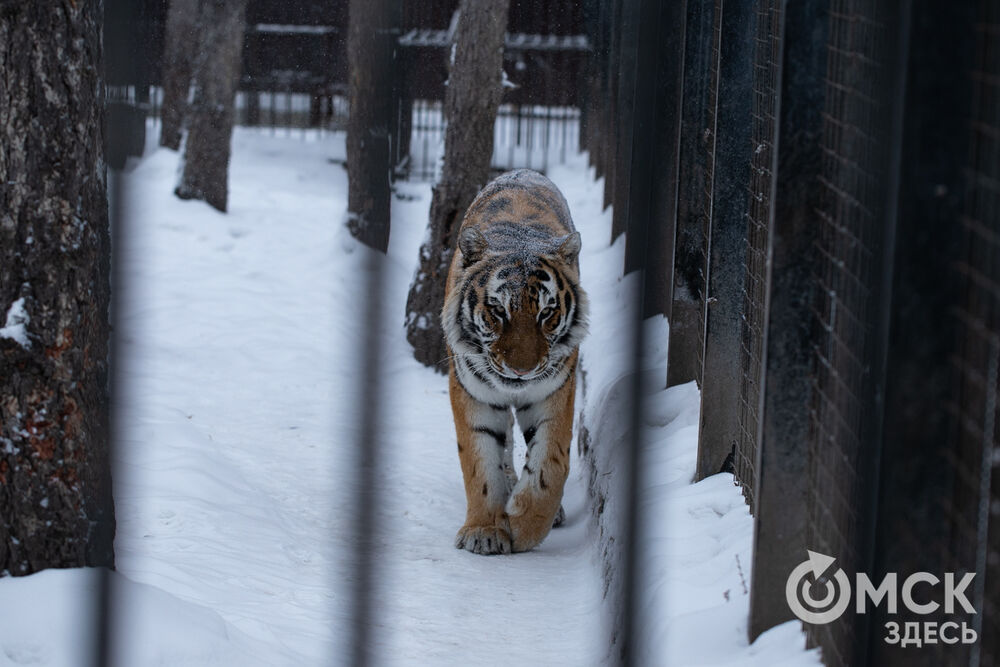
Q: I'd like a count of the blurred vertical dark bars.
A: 3